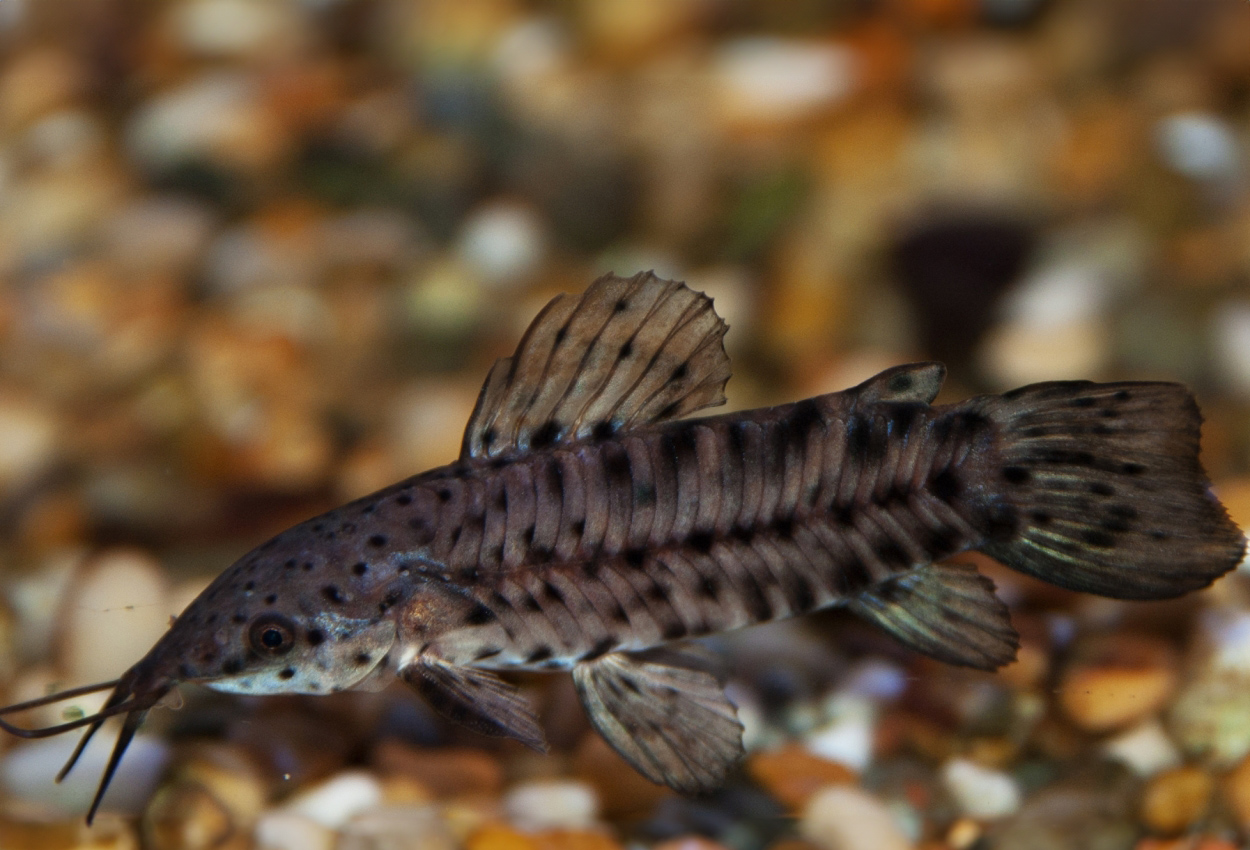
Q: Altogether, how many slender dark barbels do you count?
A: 4